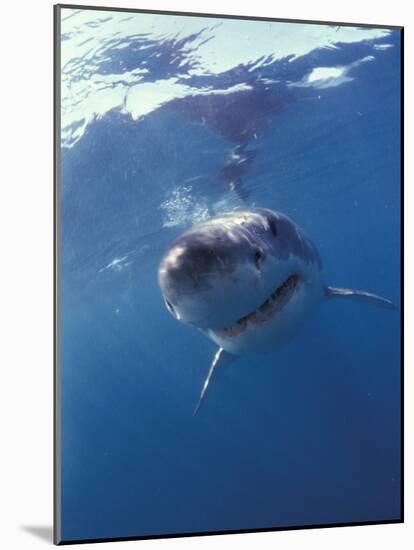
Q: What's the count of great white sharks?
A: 1